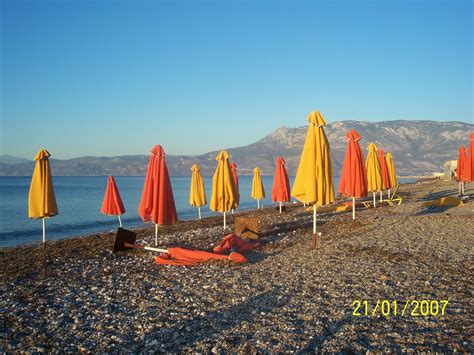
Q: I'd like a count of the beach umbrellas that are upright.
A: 15